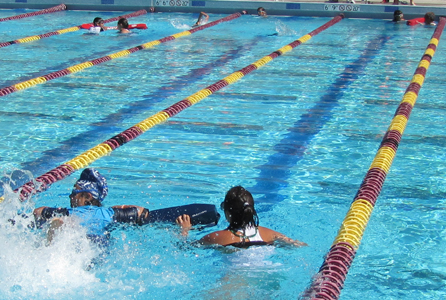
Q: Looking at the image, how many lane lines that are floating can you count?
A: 5